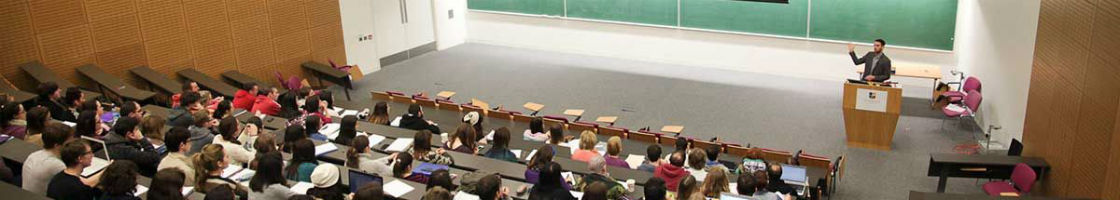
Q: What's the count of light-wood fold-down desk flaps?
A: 6